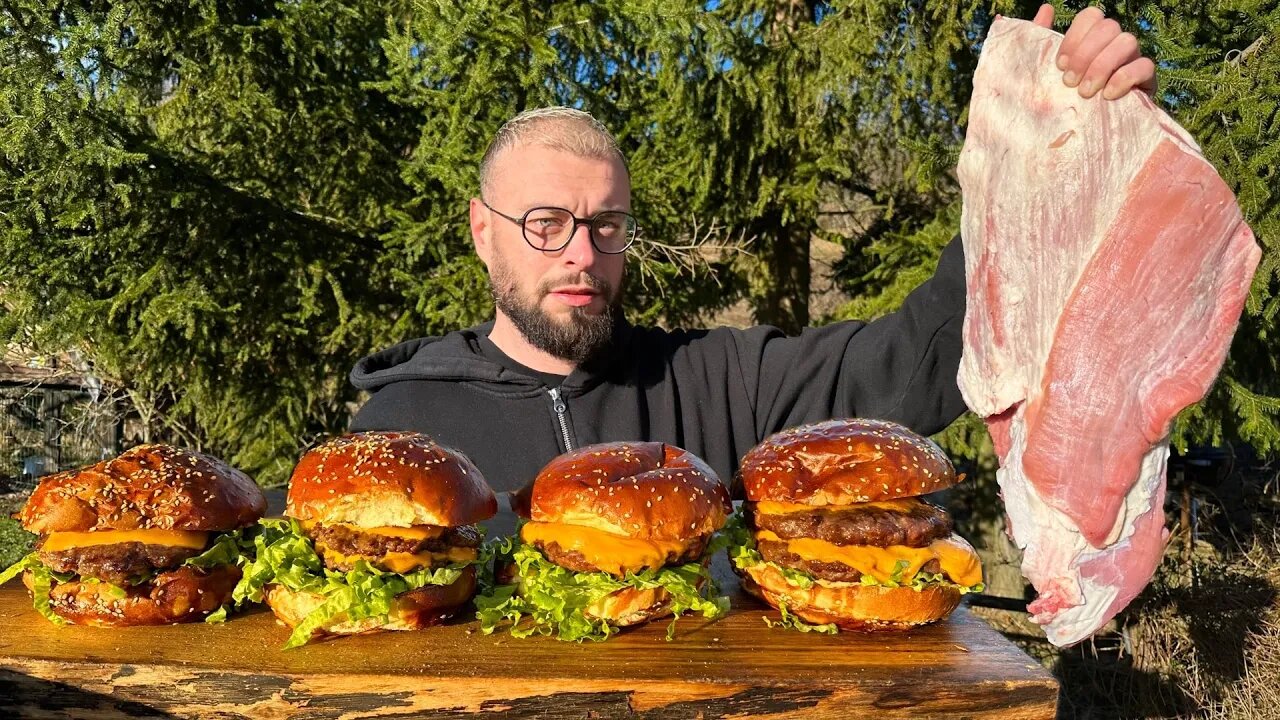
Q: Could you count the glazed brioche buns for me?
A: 4